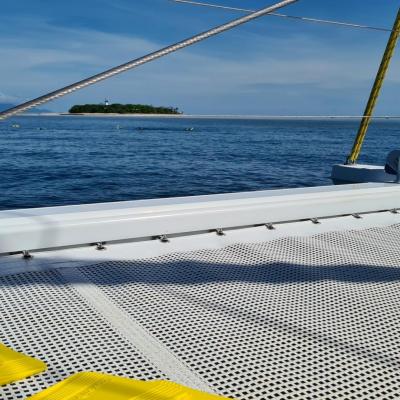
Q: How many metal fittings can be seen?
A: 8